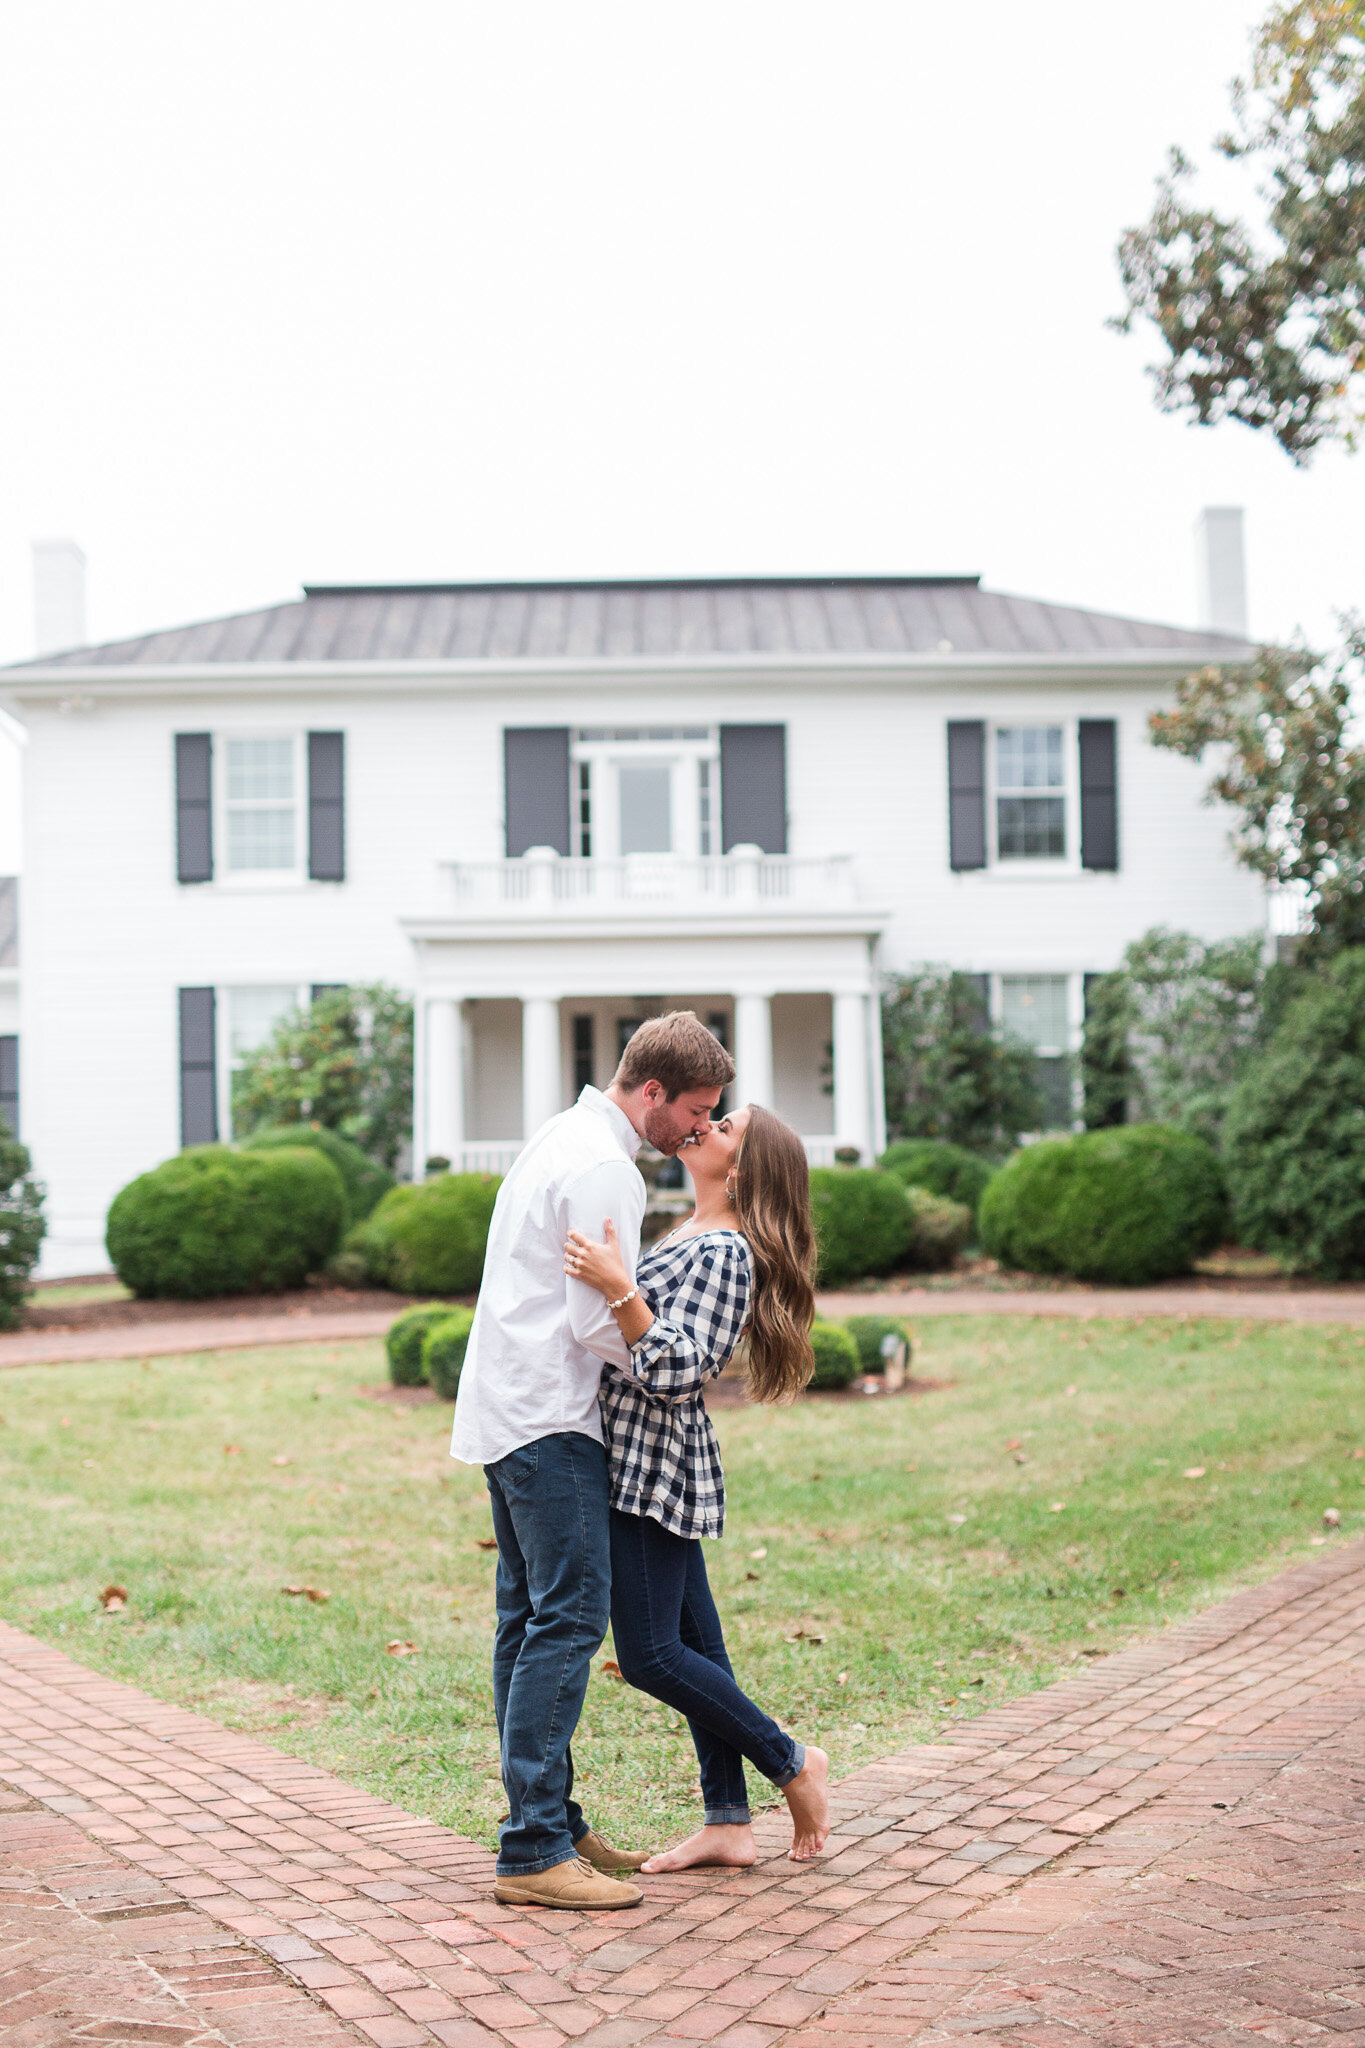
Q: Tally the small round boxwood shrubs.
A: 4